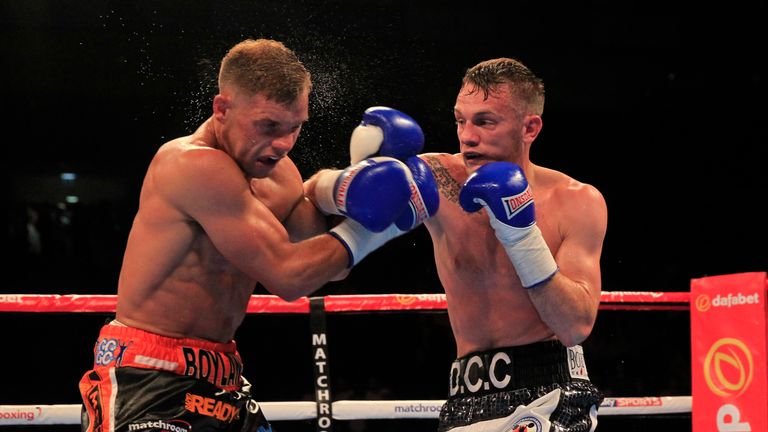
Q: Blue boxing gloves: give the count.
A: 4